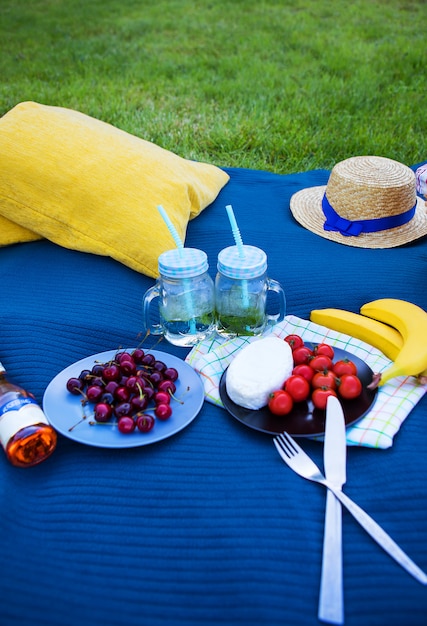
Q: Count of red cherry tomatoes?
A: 11